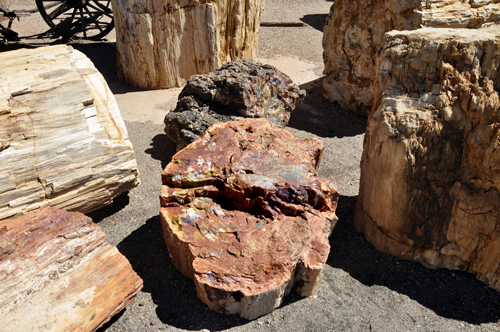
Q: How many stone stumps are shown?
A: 7